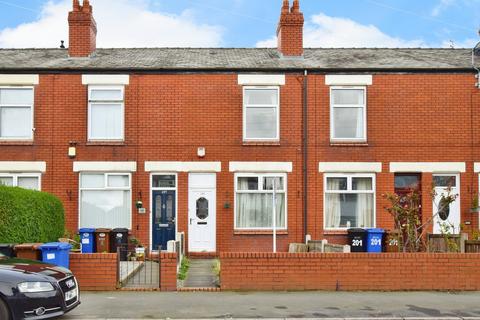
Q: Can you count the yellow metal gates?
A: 0